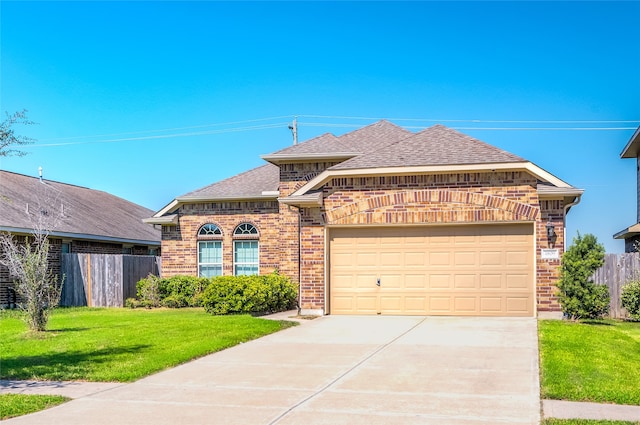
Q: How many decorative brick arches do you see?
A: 3